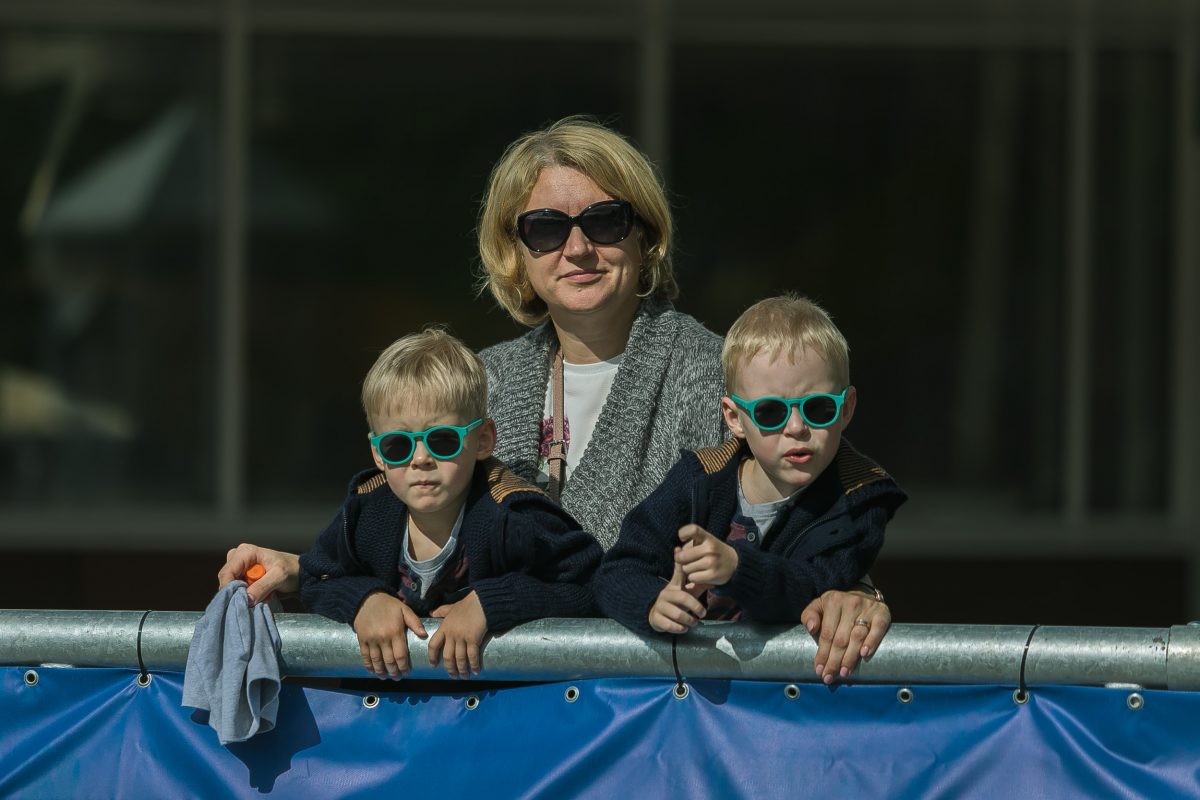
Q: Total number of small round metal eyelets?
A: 10